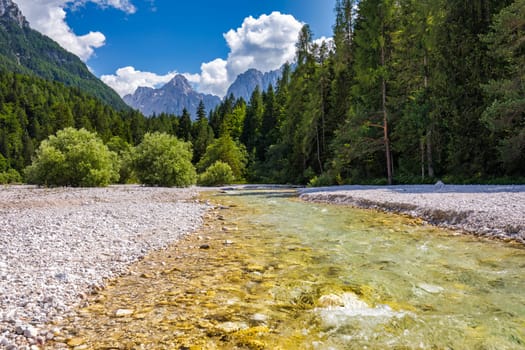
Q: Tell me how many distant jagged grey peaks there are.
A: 2